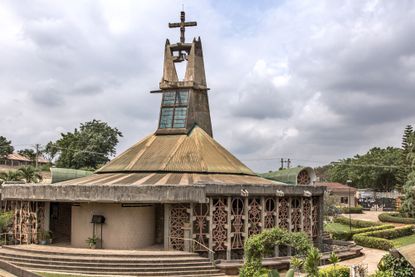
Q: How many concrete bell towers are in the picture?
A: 1